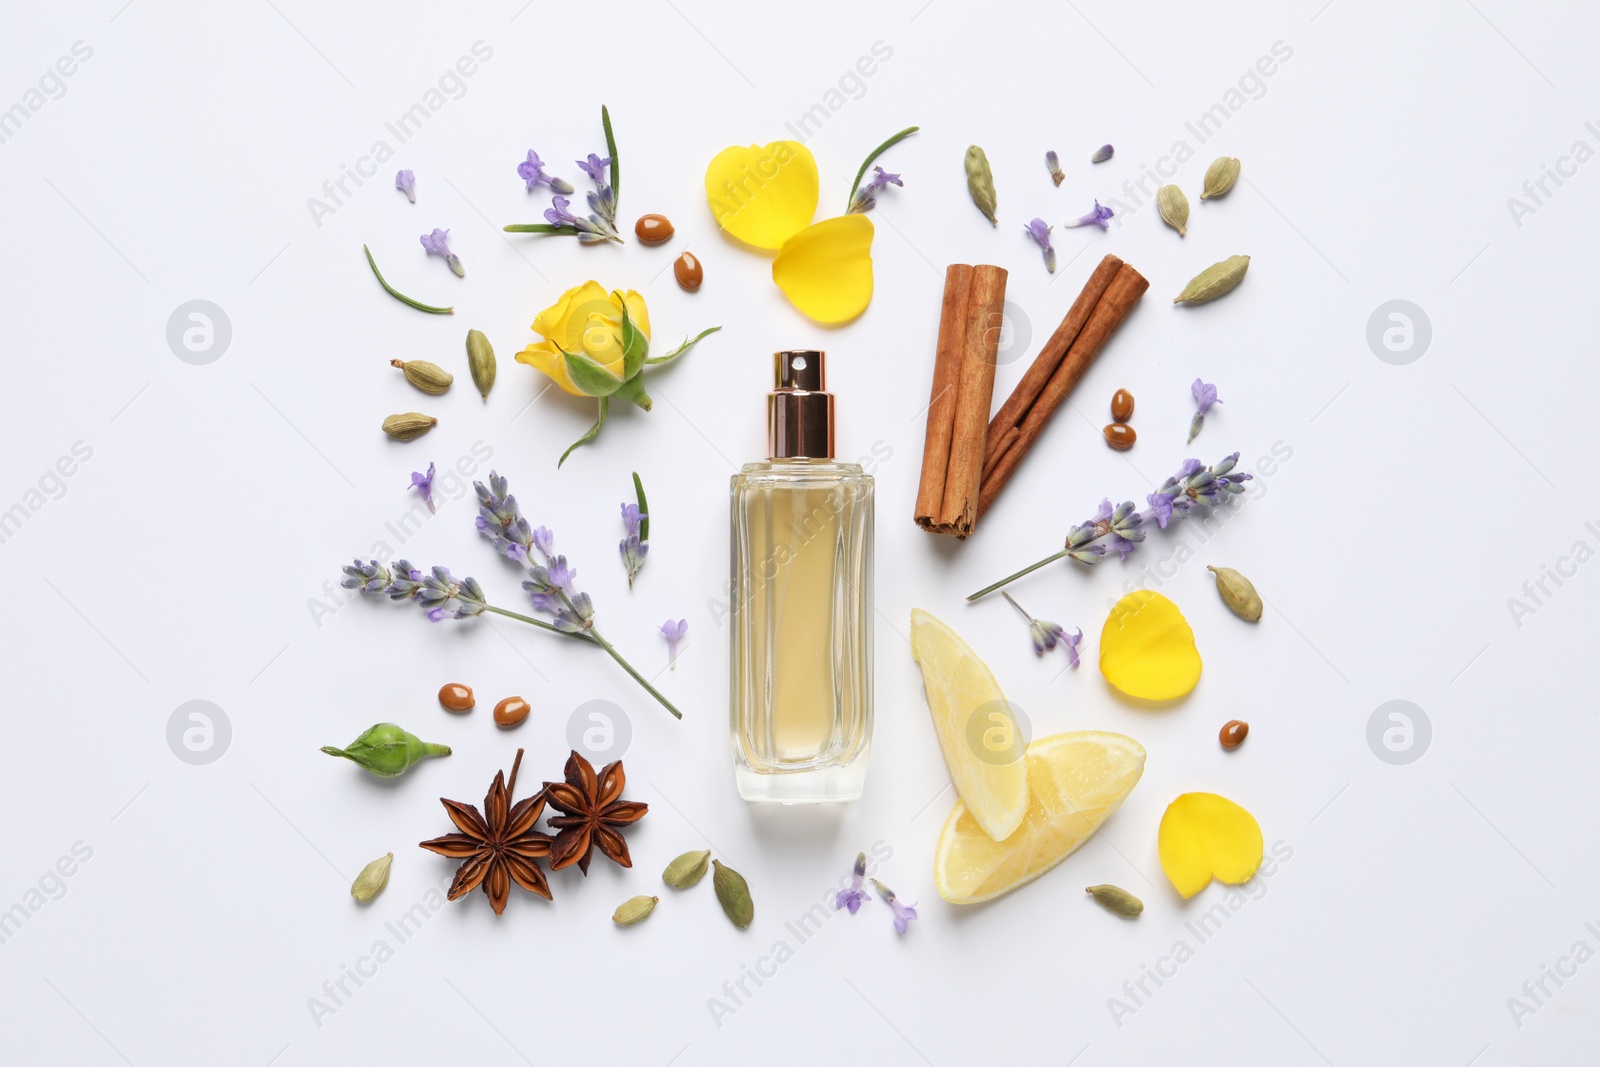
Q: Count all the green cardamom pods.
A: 13